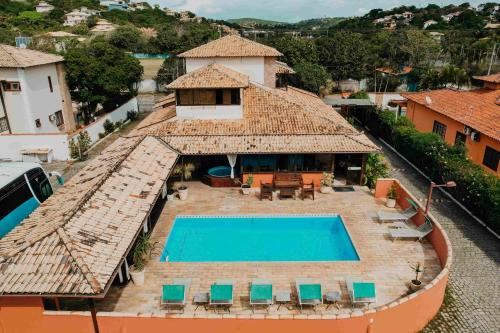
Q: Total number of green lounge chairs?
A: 5